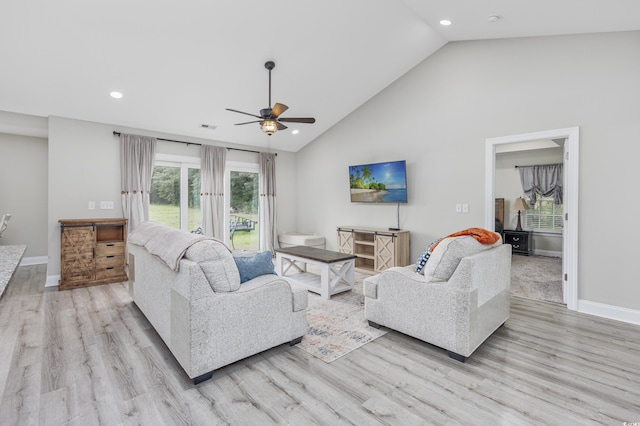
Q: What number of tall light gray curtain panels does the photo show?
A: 3